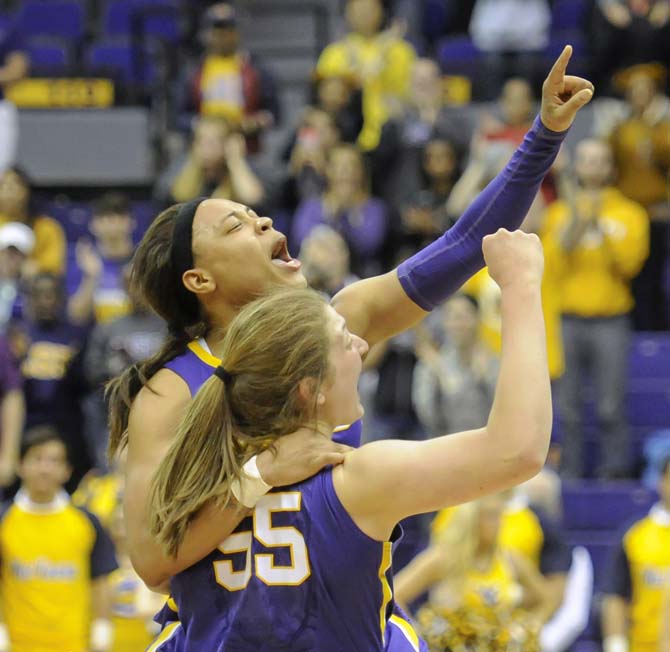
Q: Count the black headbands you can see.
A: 1